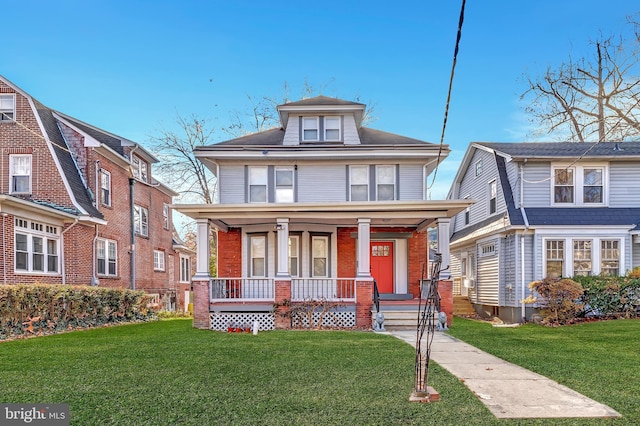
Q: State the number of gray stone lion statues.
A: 2